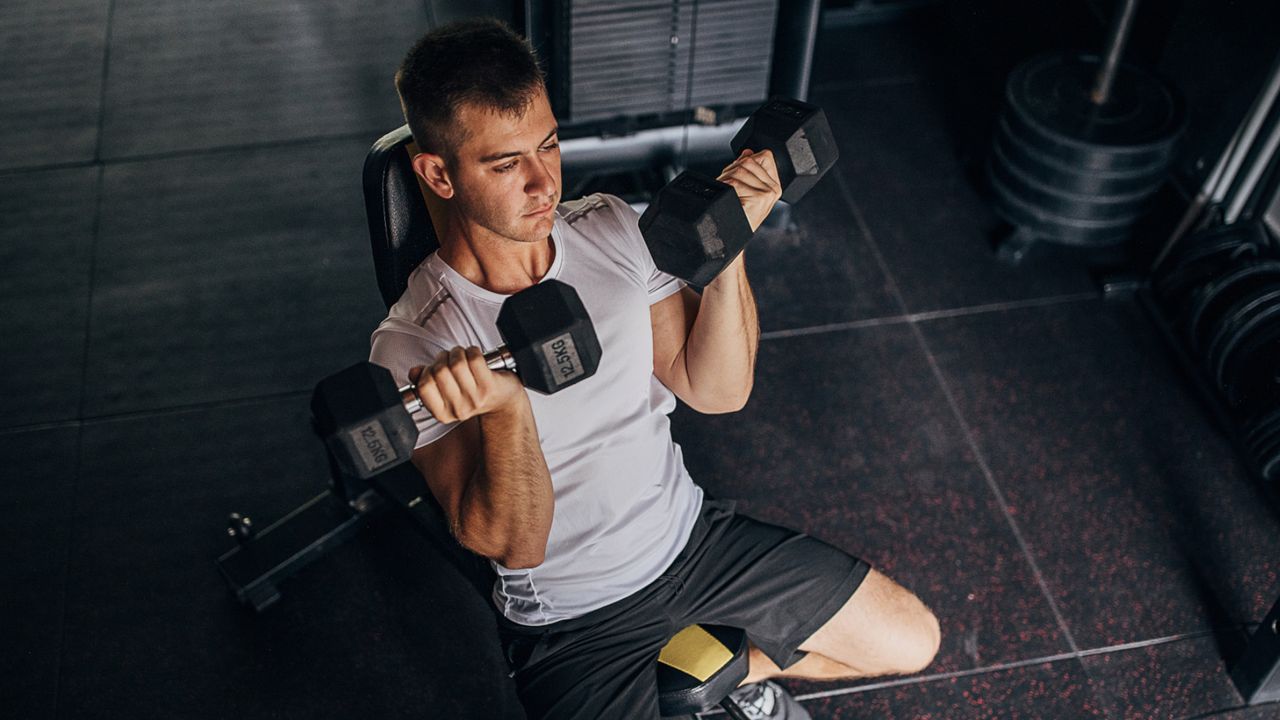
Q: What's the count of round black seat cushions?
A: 0